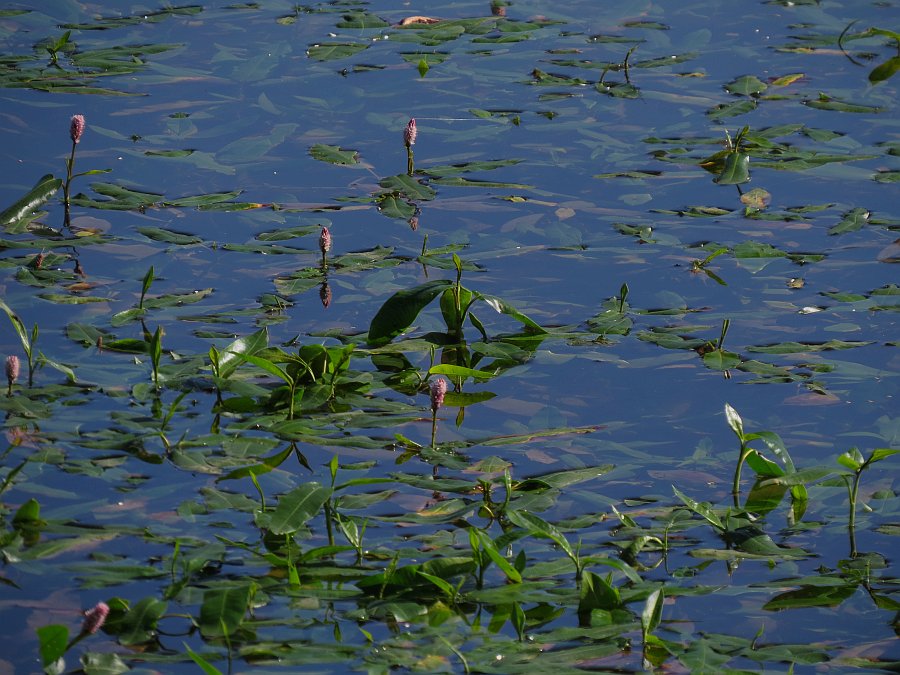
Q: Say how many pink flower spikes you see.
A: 6